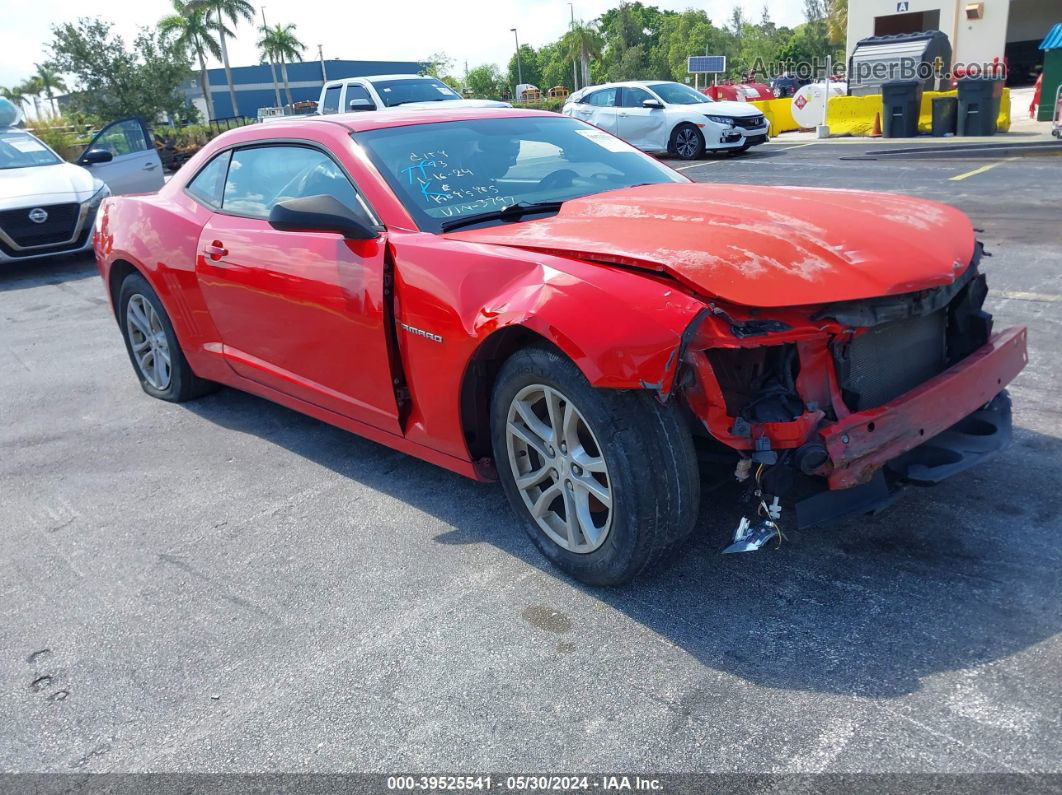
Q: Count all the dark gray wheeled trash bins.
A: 2